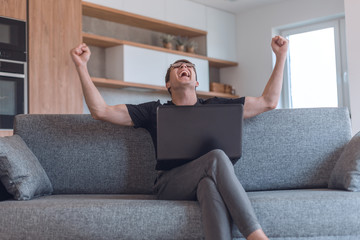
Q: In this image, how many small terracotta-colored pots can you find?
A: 3